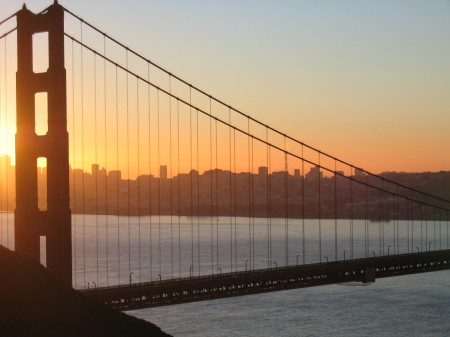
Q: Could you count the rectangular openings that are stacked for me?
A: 4